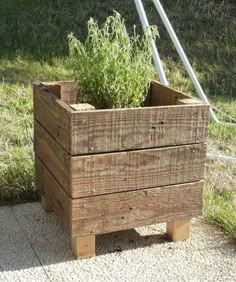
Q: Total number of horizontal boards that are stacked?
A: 3